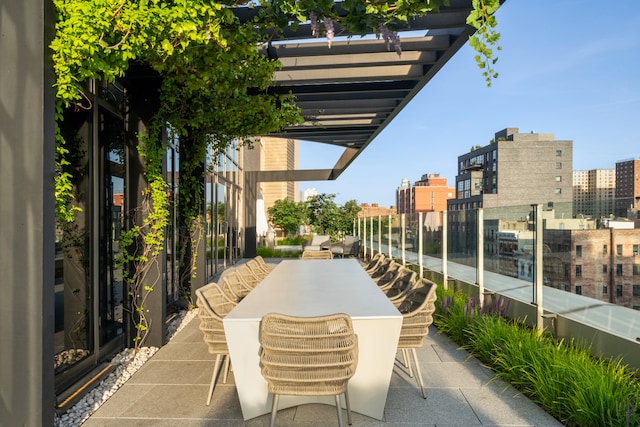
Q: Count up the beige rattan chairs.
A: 12